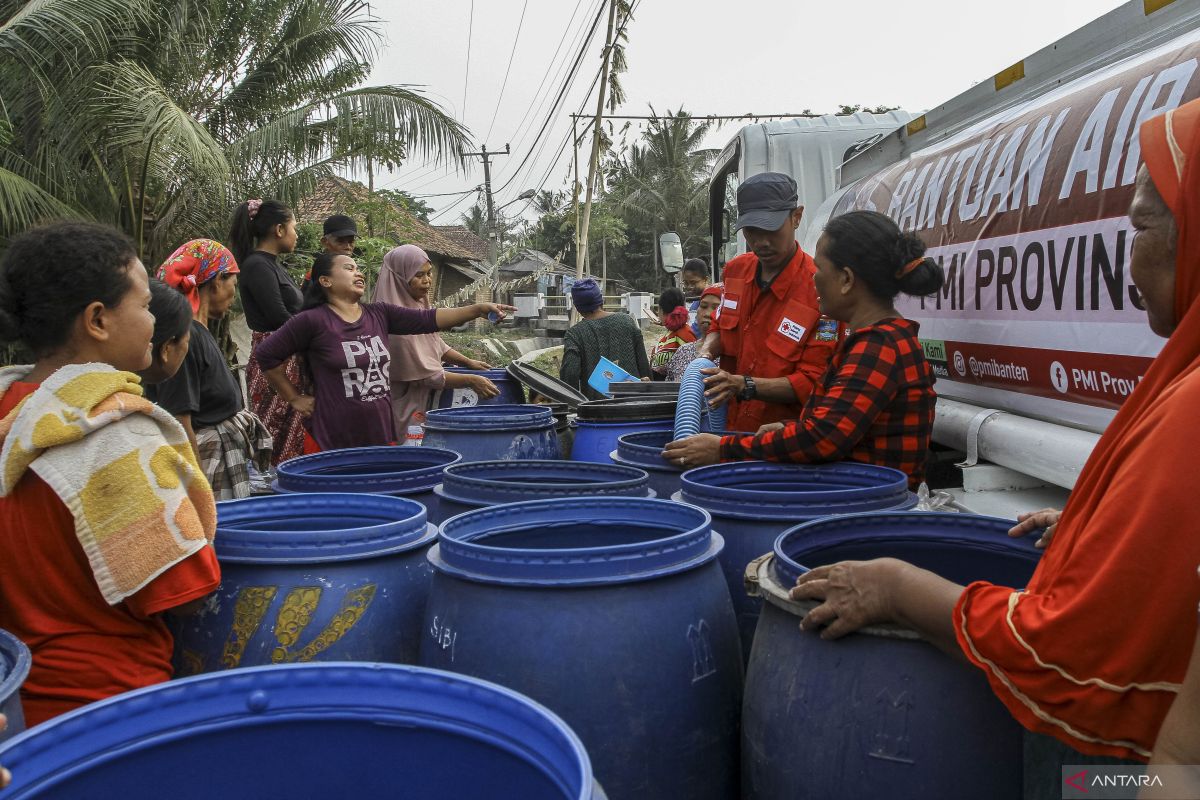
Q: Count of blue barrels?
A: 12